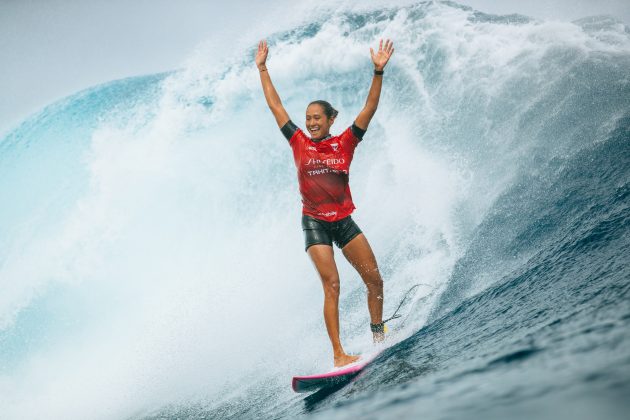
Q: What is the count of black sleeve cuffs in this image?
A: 2